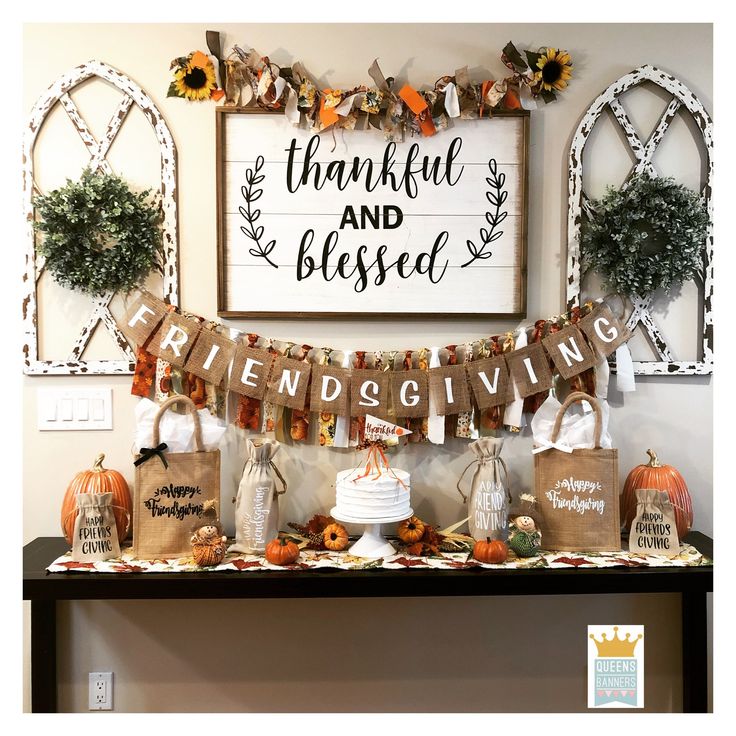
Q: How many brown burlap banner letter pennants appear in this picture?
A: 13